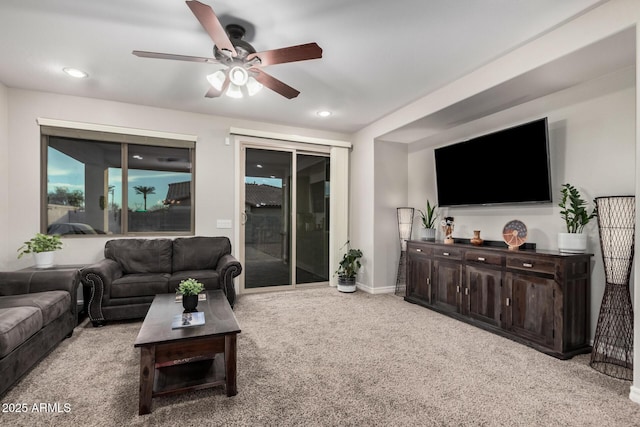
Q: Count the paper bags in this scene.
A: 0